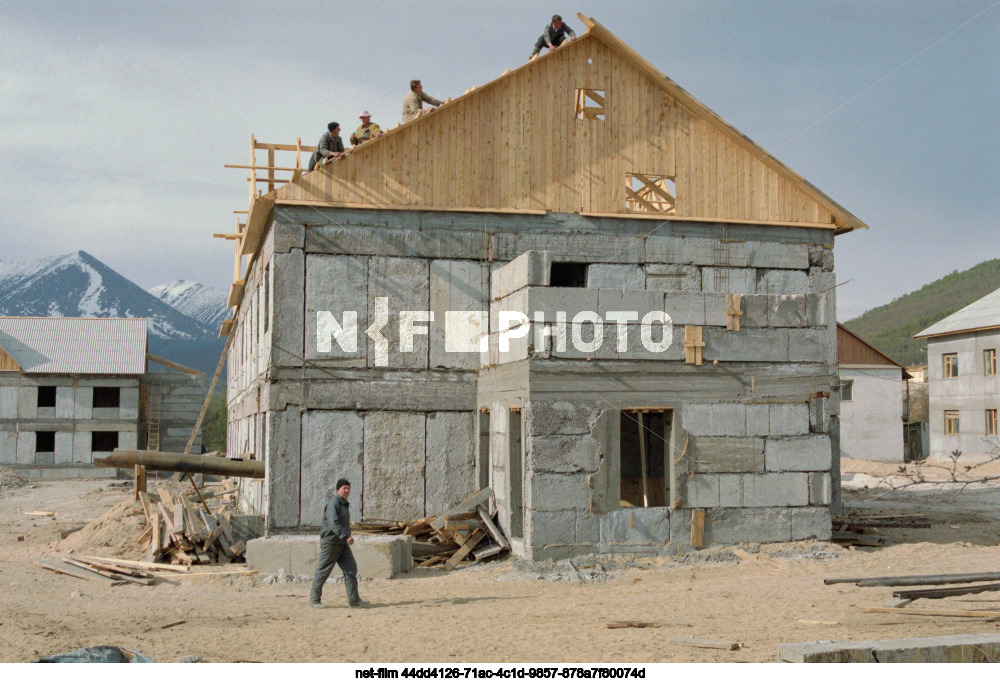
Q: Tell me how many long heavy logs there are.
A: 1